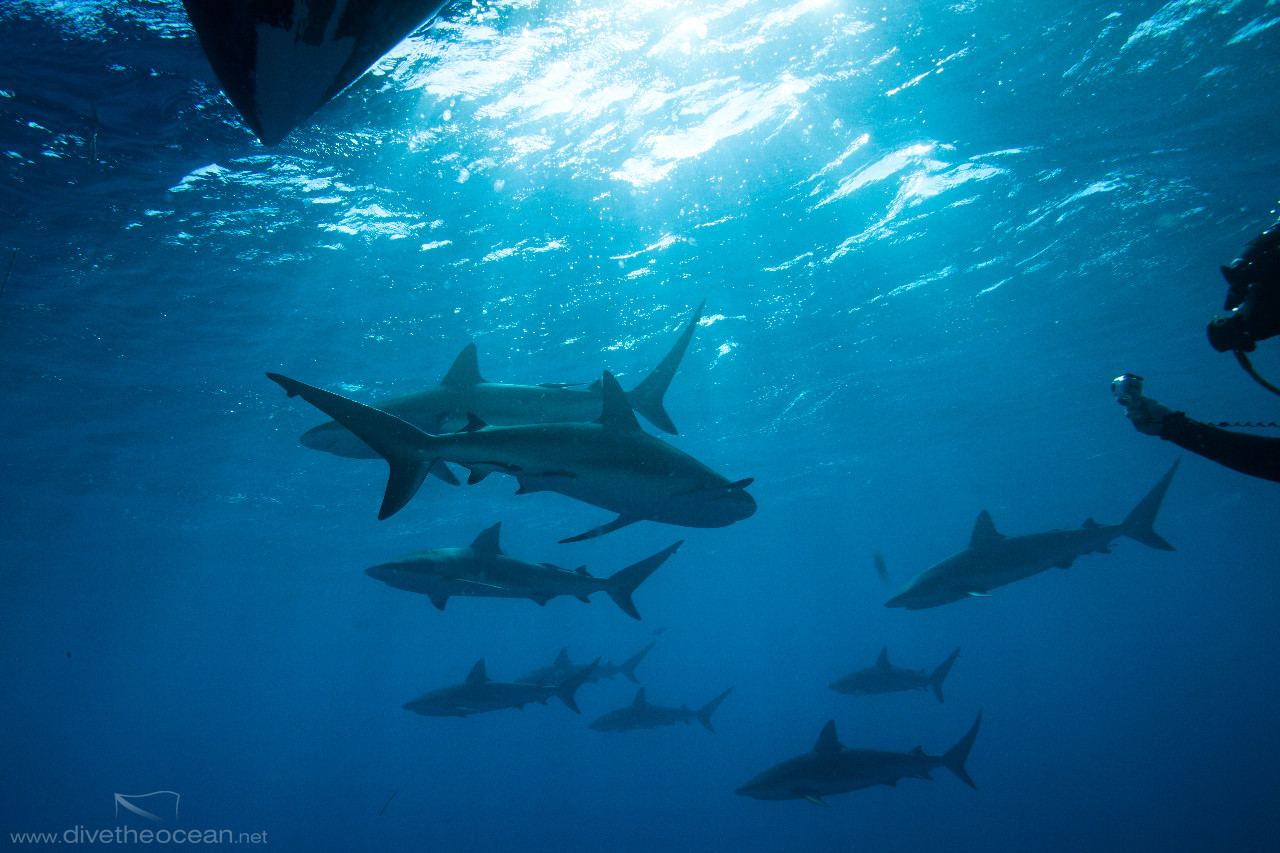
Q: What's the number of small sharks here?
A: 4